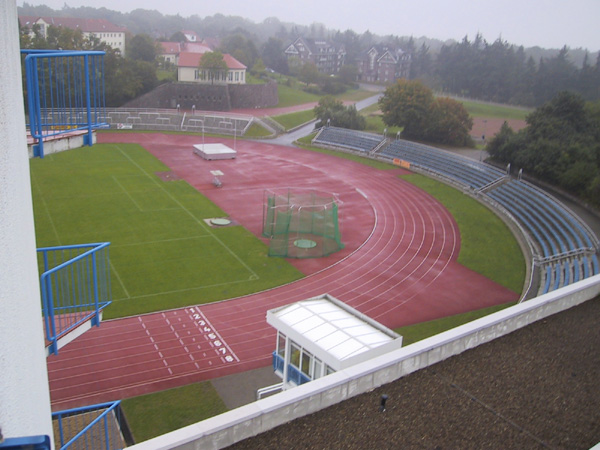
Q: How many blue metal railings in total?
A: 3